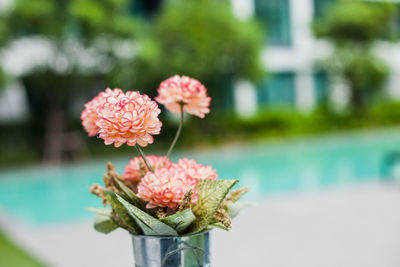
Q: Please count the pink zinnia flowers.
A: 6